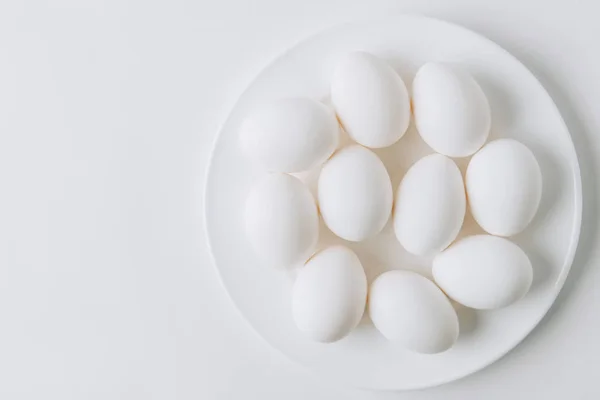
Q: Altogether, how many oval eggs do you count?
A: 10